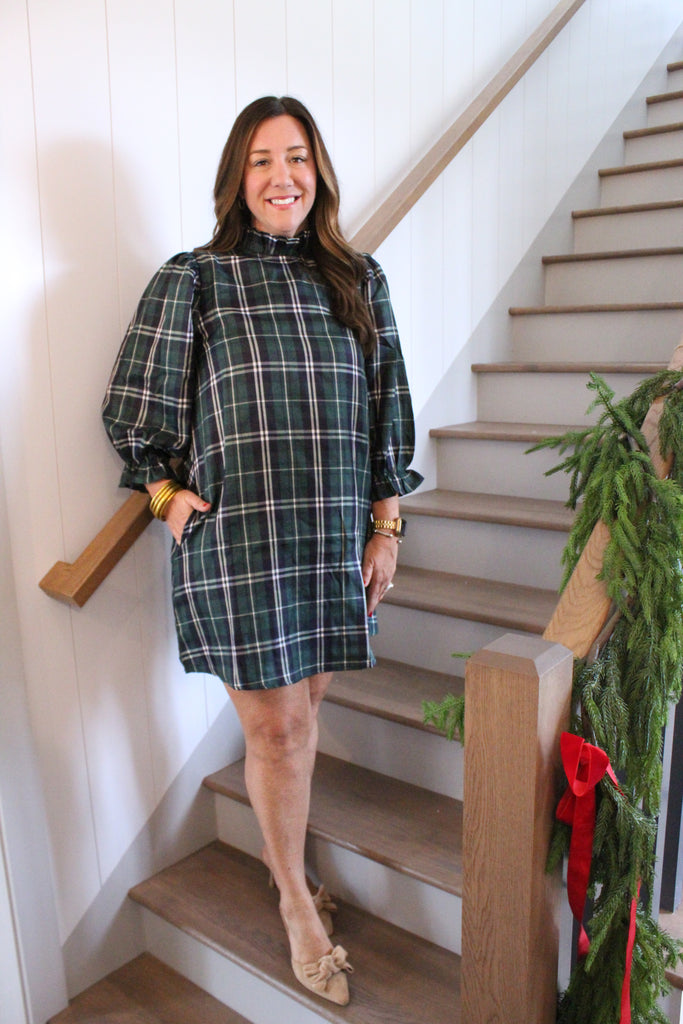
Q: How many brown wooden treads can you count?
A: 15